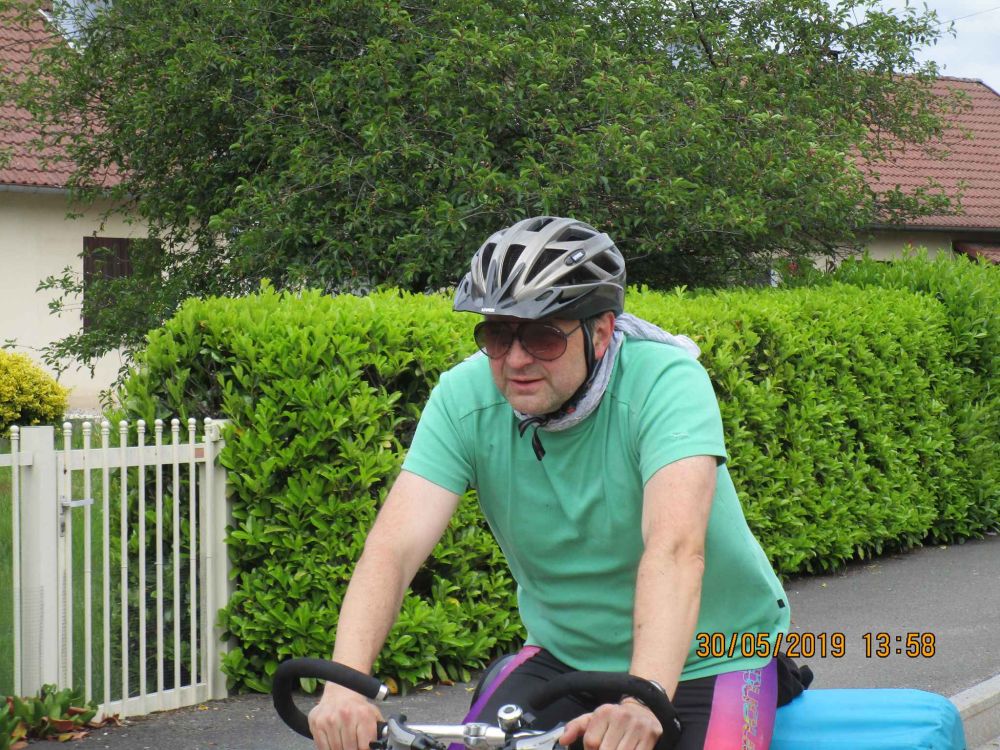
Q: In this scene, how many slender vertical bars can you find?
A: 10